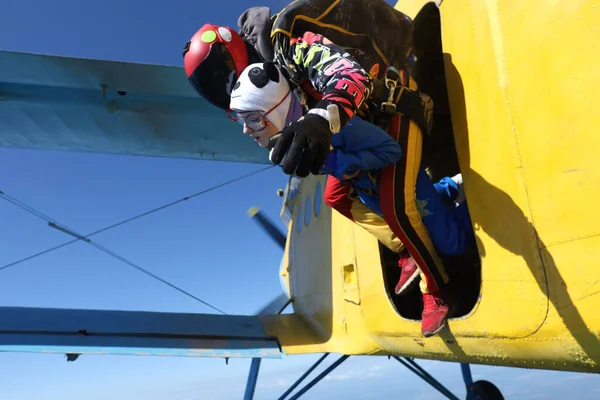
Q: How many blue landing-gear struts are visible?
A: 6